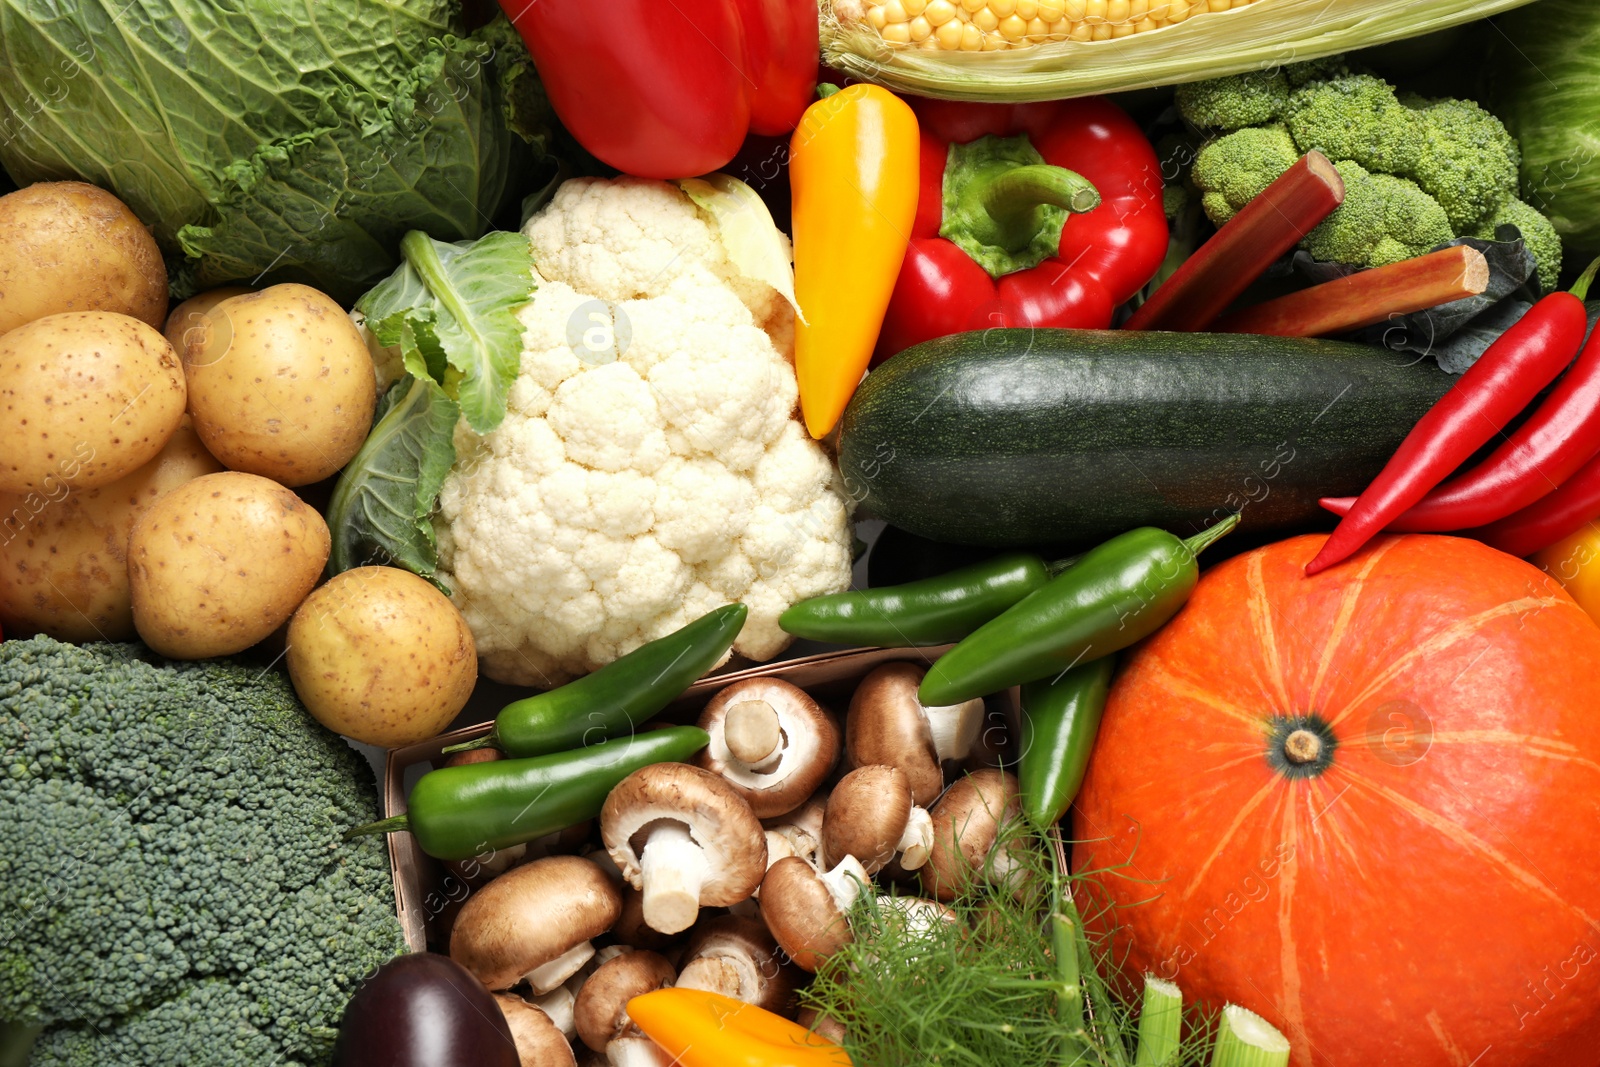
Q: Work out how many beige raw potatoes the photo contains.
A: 7